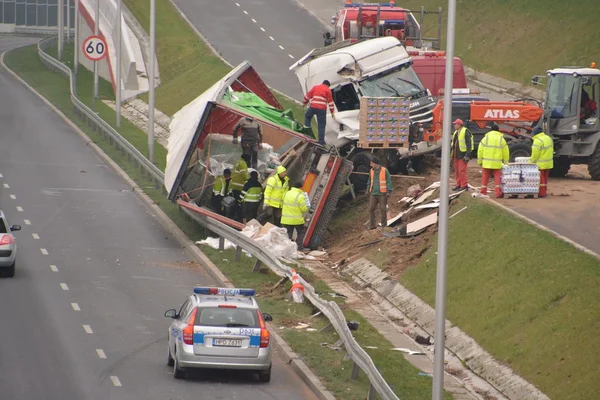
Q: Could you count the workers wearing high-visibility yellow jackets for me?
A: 8